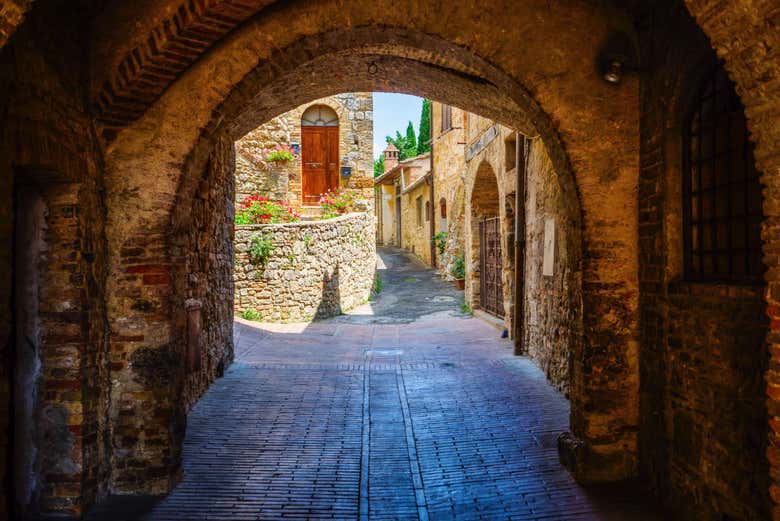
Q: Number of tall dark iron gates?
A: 1